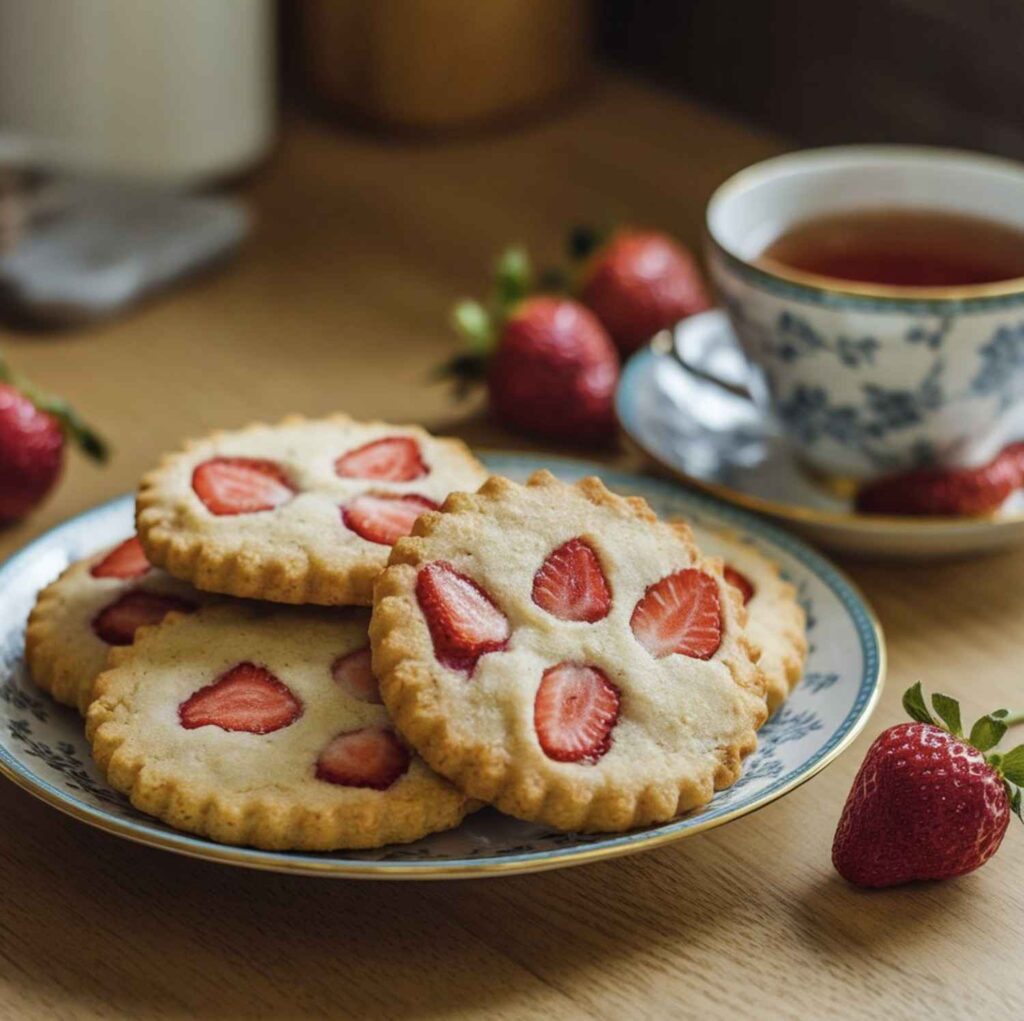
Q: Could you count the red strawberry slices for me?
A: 13